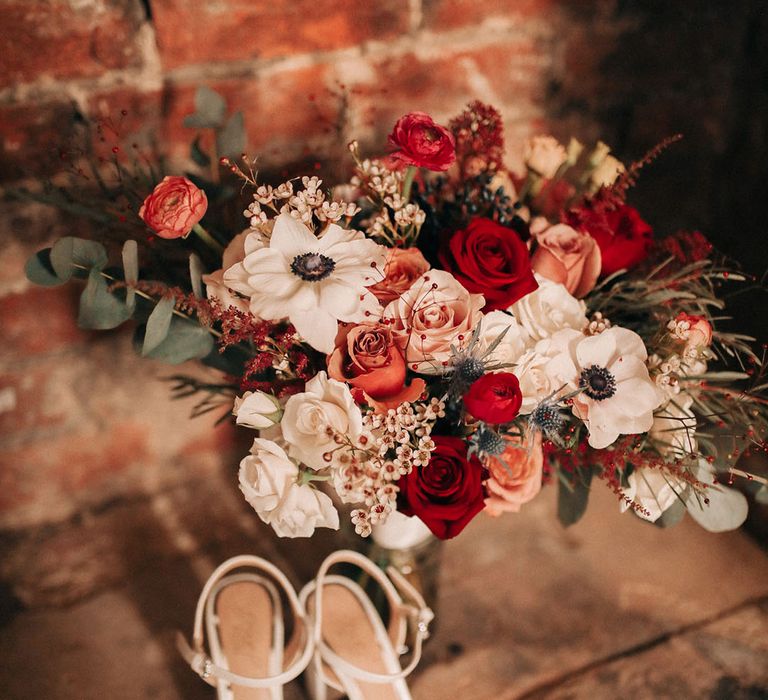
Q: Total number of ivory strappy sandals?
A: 2